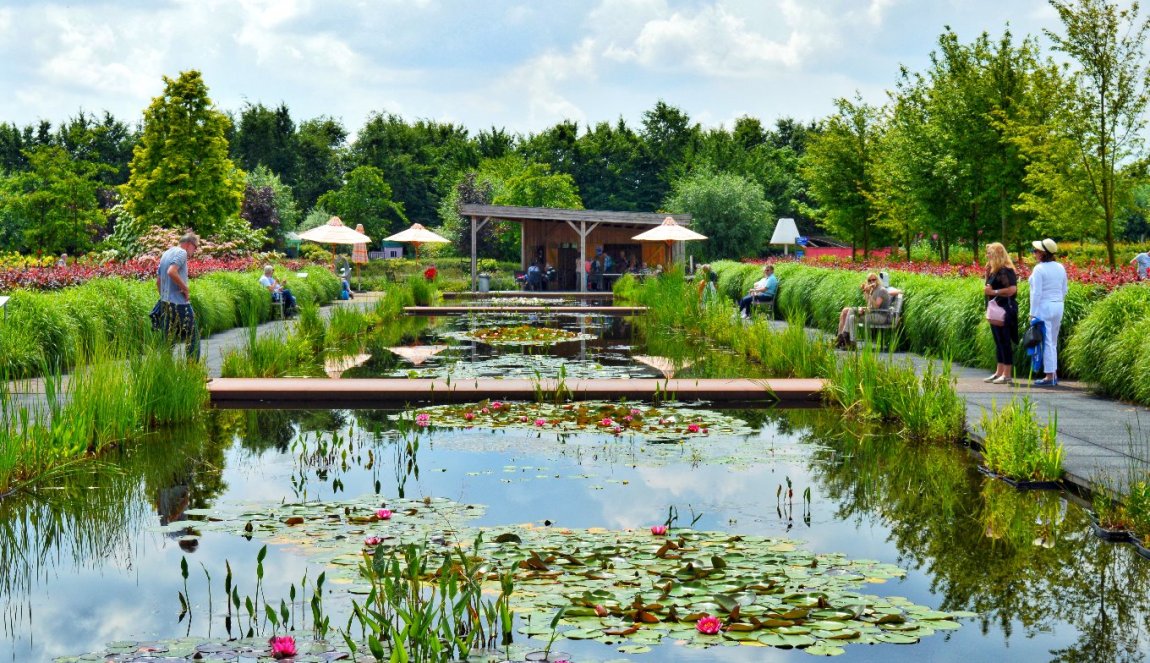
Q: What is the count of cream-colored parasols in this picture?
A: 3